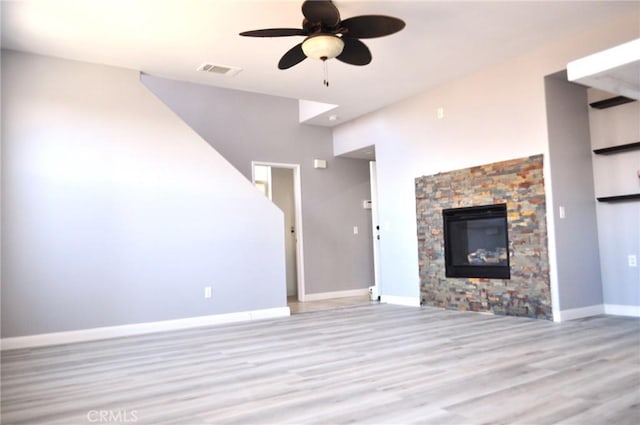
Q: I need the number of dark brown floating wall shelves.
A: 3